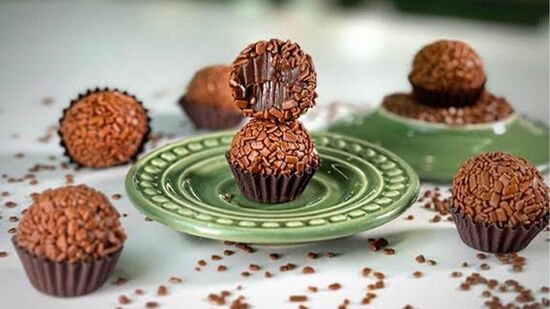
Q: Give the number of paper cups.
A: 6